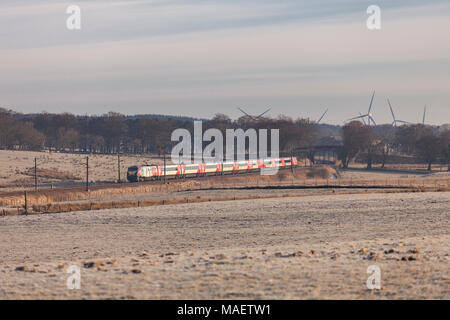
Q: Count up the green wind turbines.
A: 0